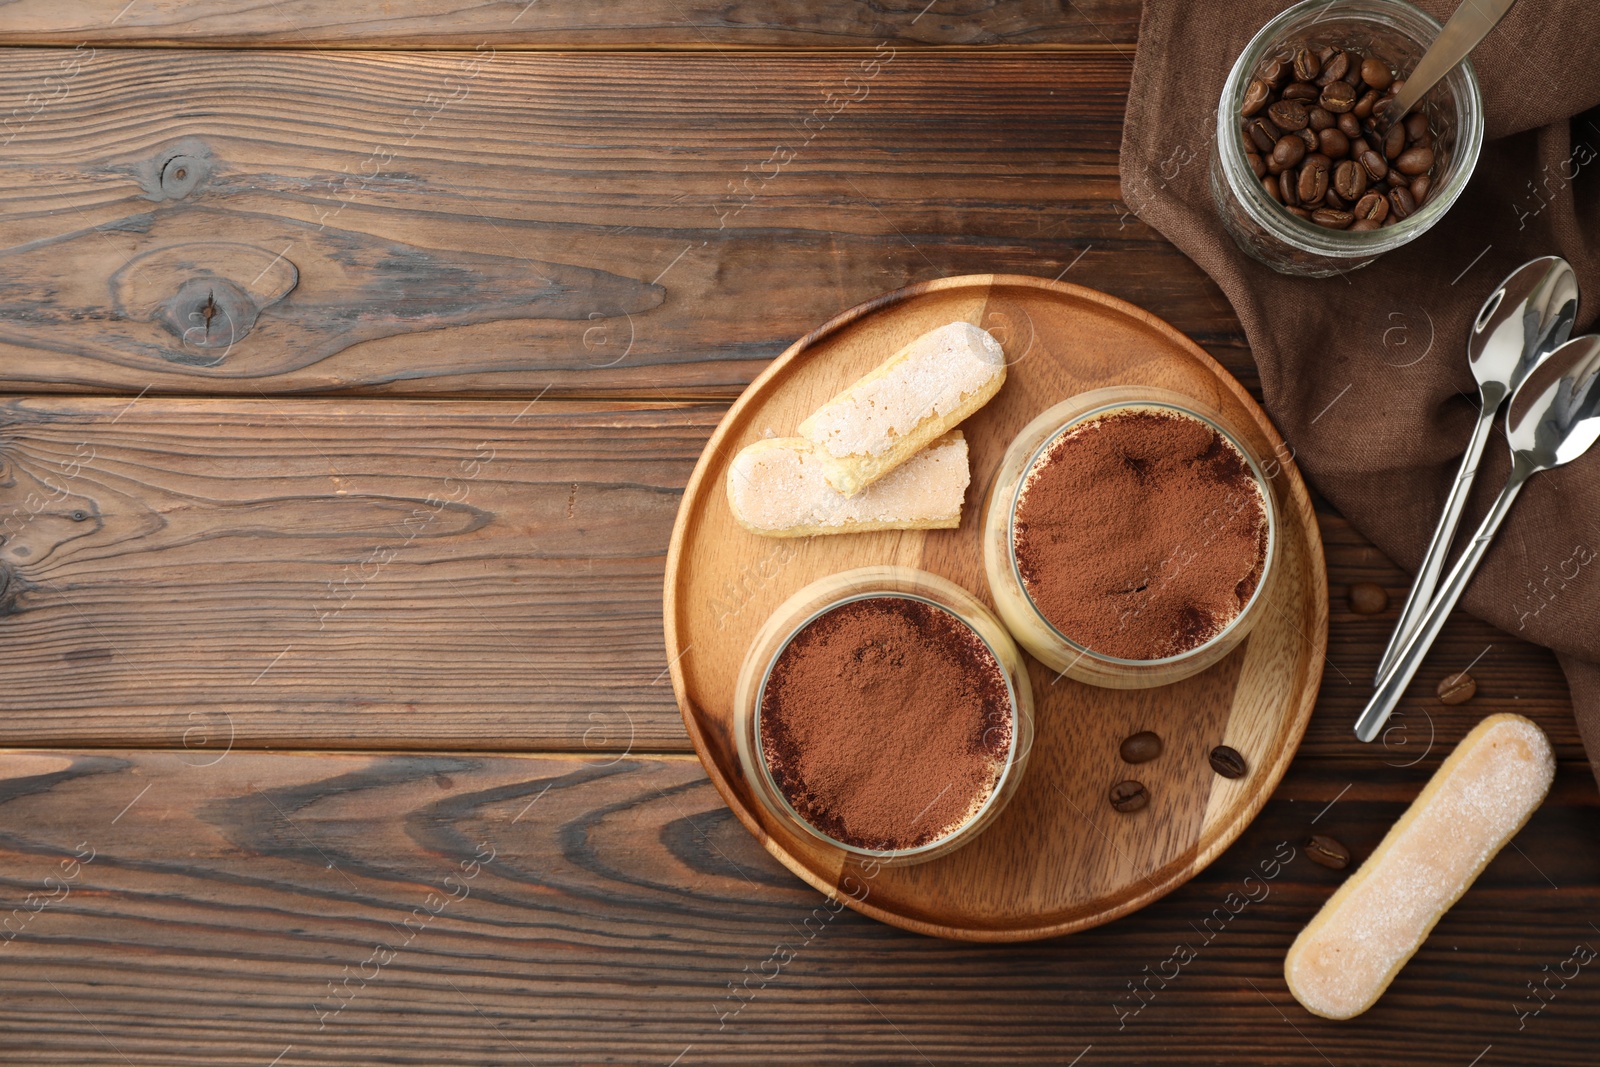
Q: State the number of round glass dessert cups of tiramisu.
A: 2